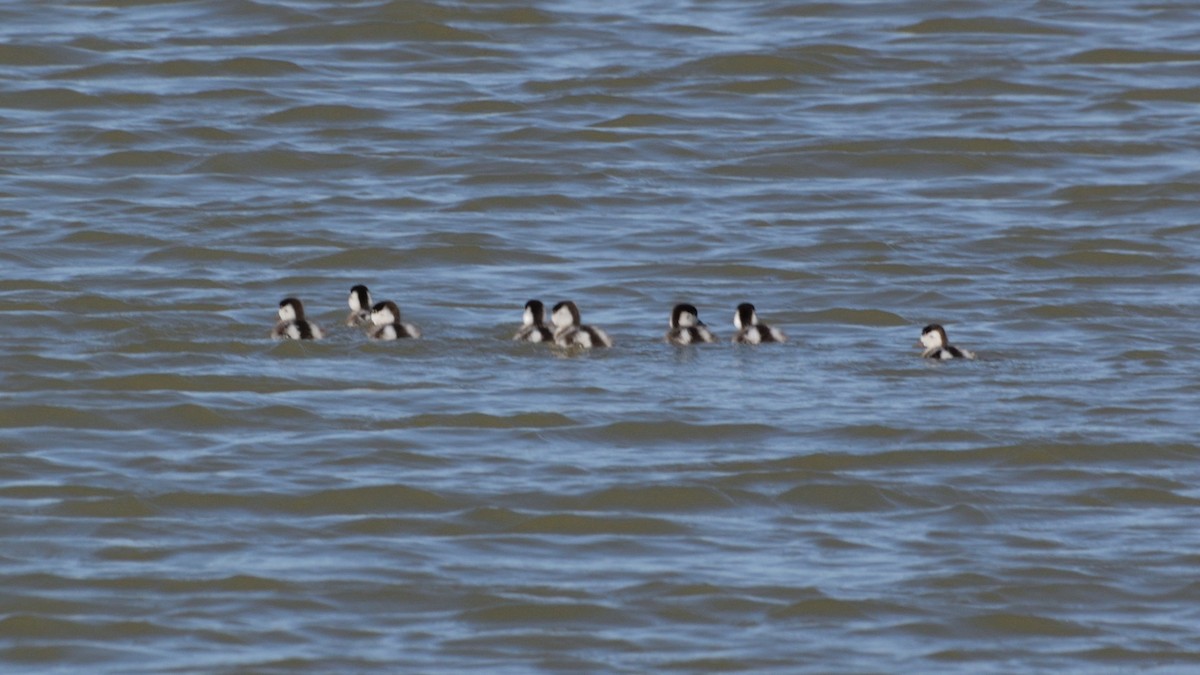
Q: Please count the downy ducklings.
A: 8